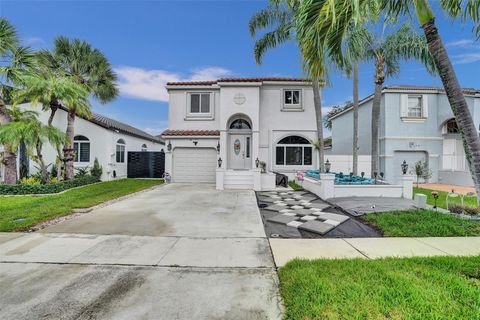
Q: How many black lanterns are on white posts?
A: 4